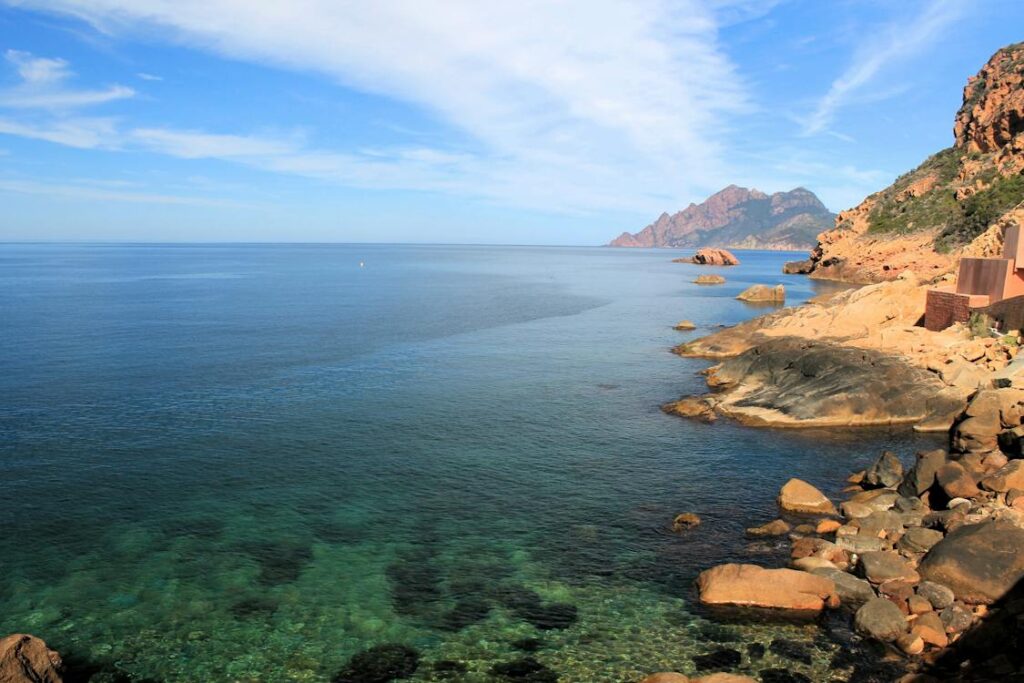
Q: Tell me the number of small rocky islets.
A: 4